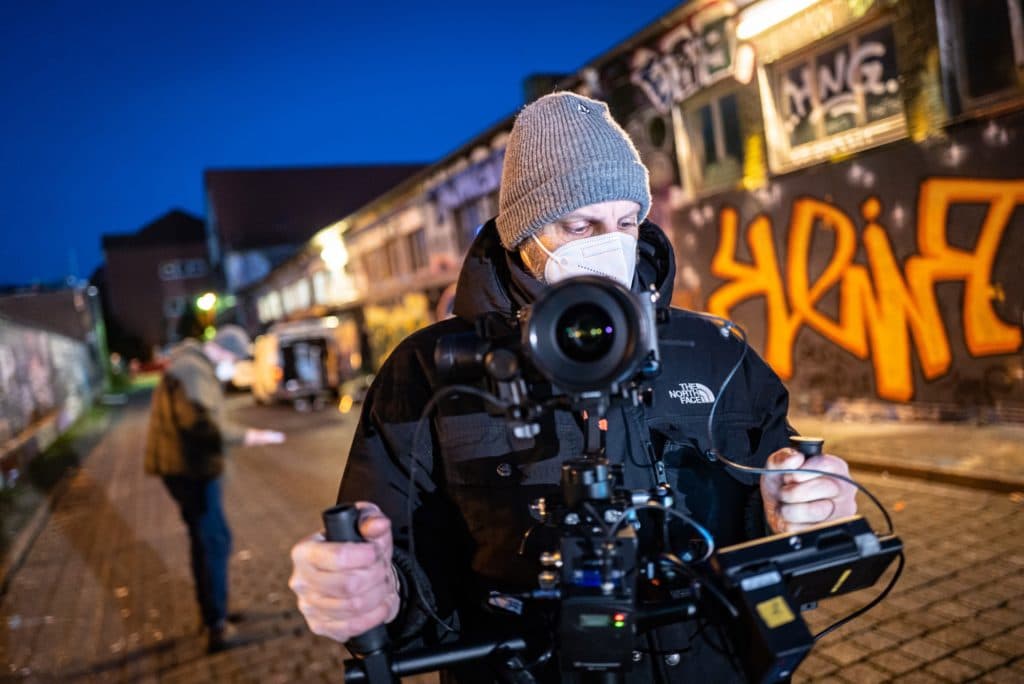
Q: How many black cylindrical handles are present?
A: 2